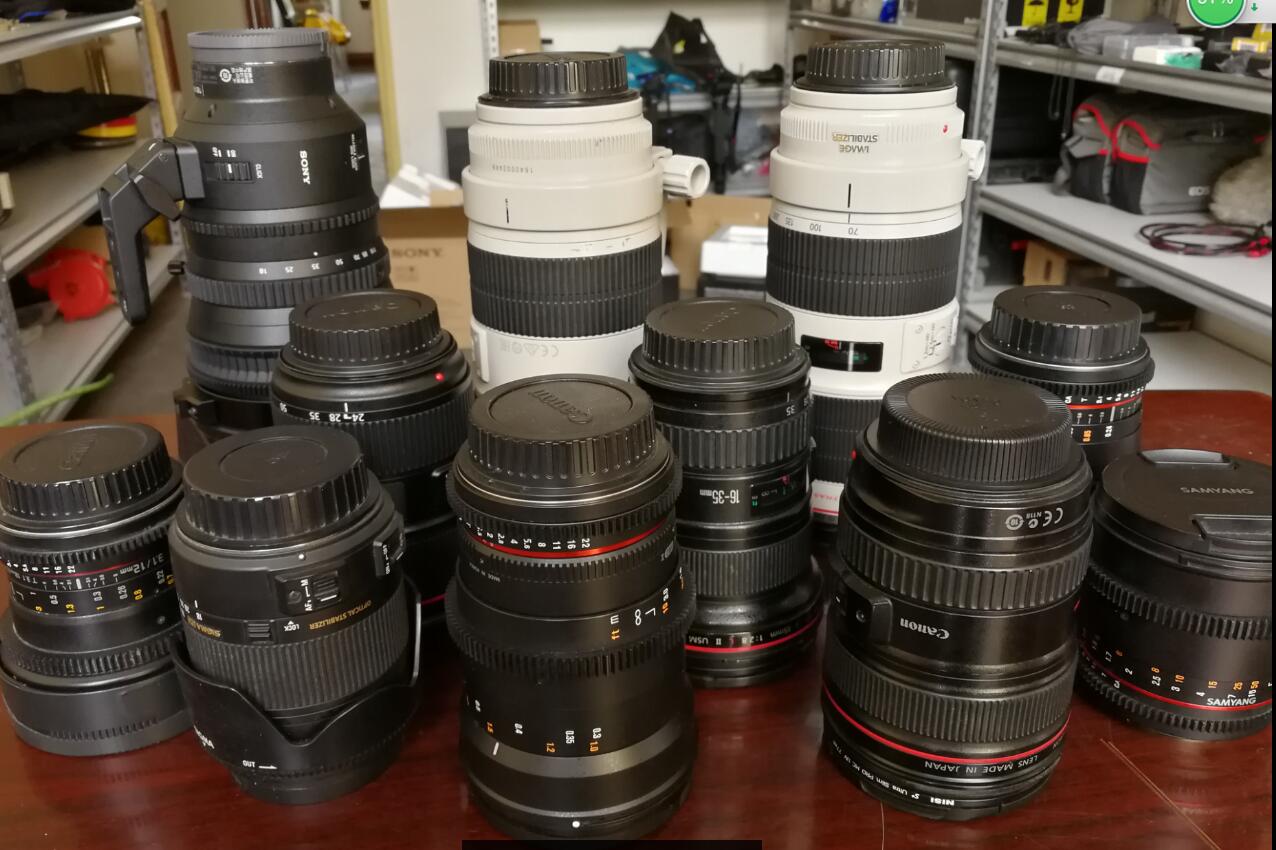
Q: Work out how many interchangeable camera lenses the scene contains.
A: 11